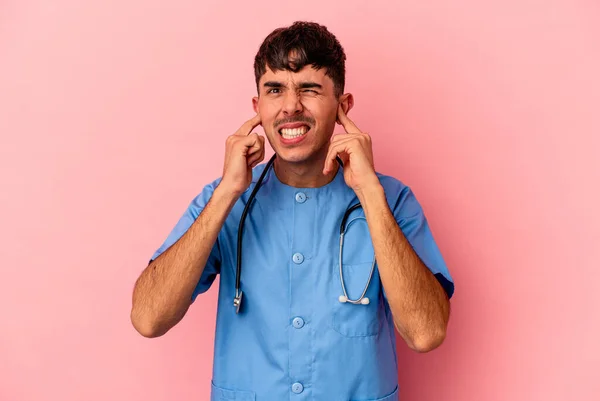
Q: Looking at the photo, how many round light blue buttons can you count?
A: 4